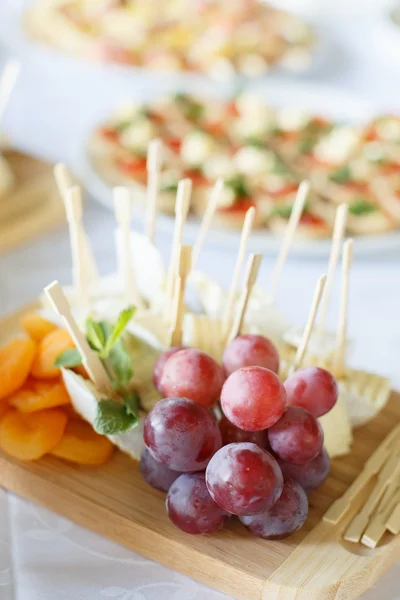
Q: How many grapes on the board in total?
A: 13